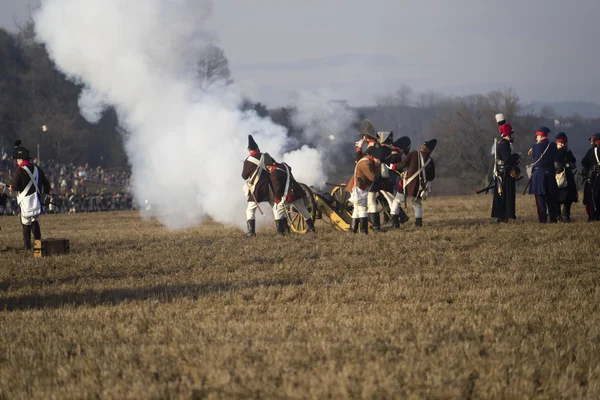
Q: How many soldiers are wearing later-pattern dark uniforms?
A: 4